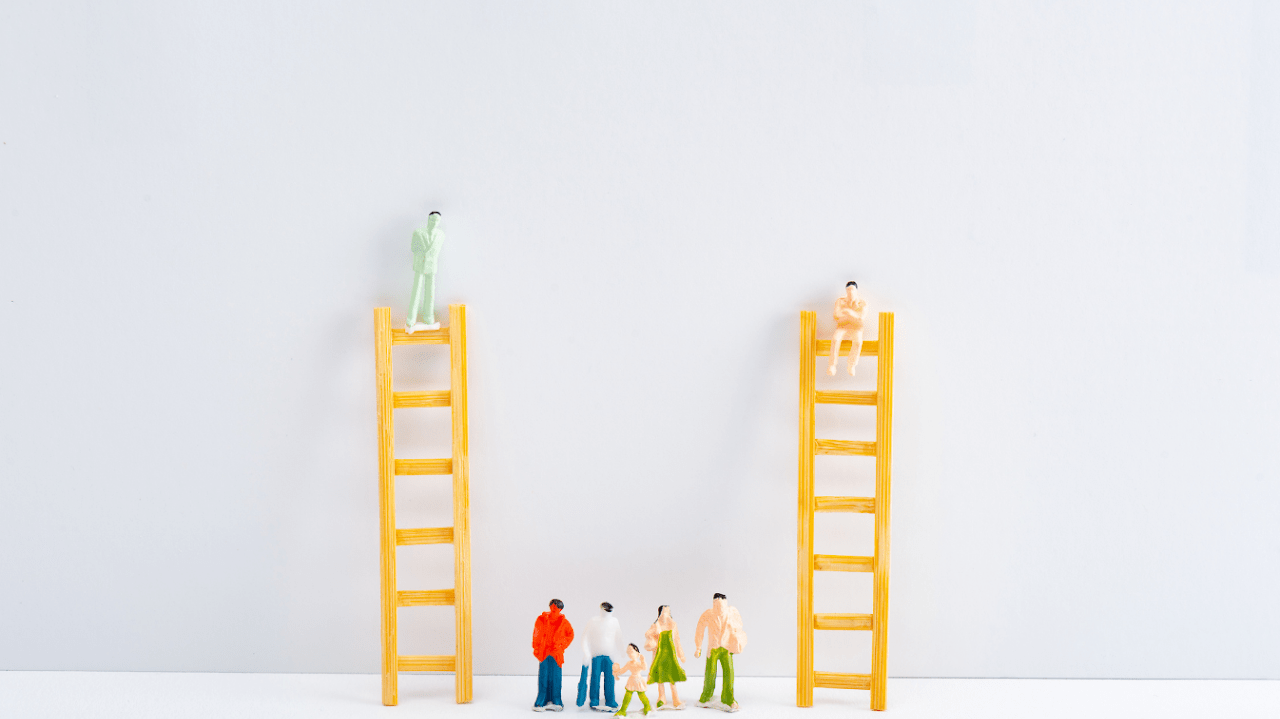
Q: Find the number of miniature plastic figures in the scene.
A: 7